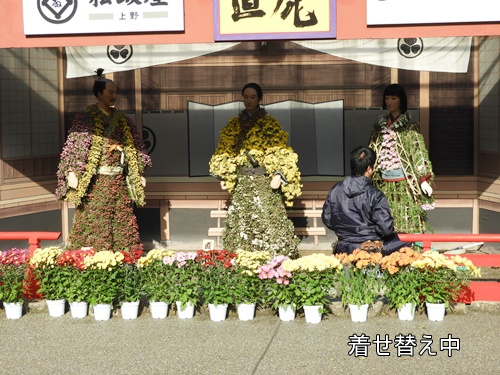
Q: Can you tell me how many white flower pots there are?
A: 14